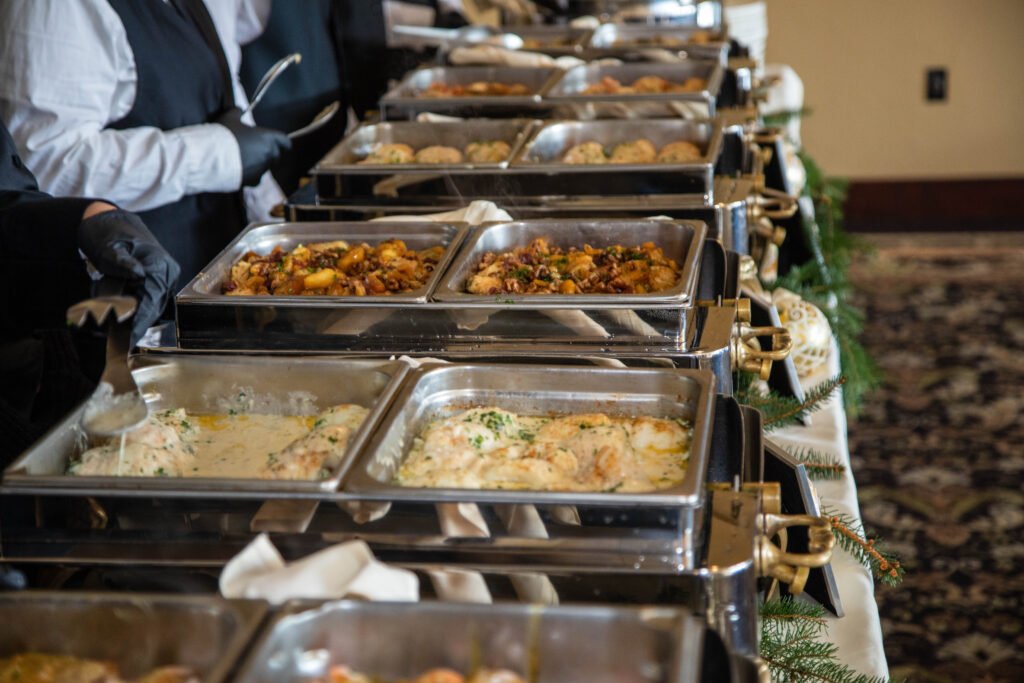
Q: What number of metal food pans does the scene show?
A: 12